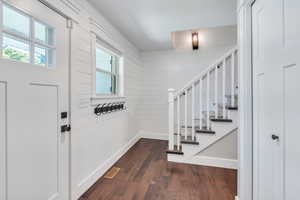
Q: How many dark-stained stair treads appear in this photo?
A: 5